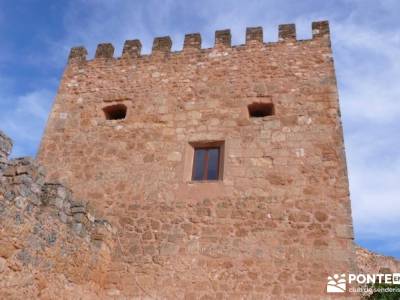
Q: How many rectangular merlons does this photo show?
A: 9